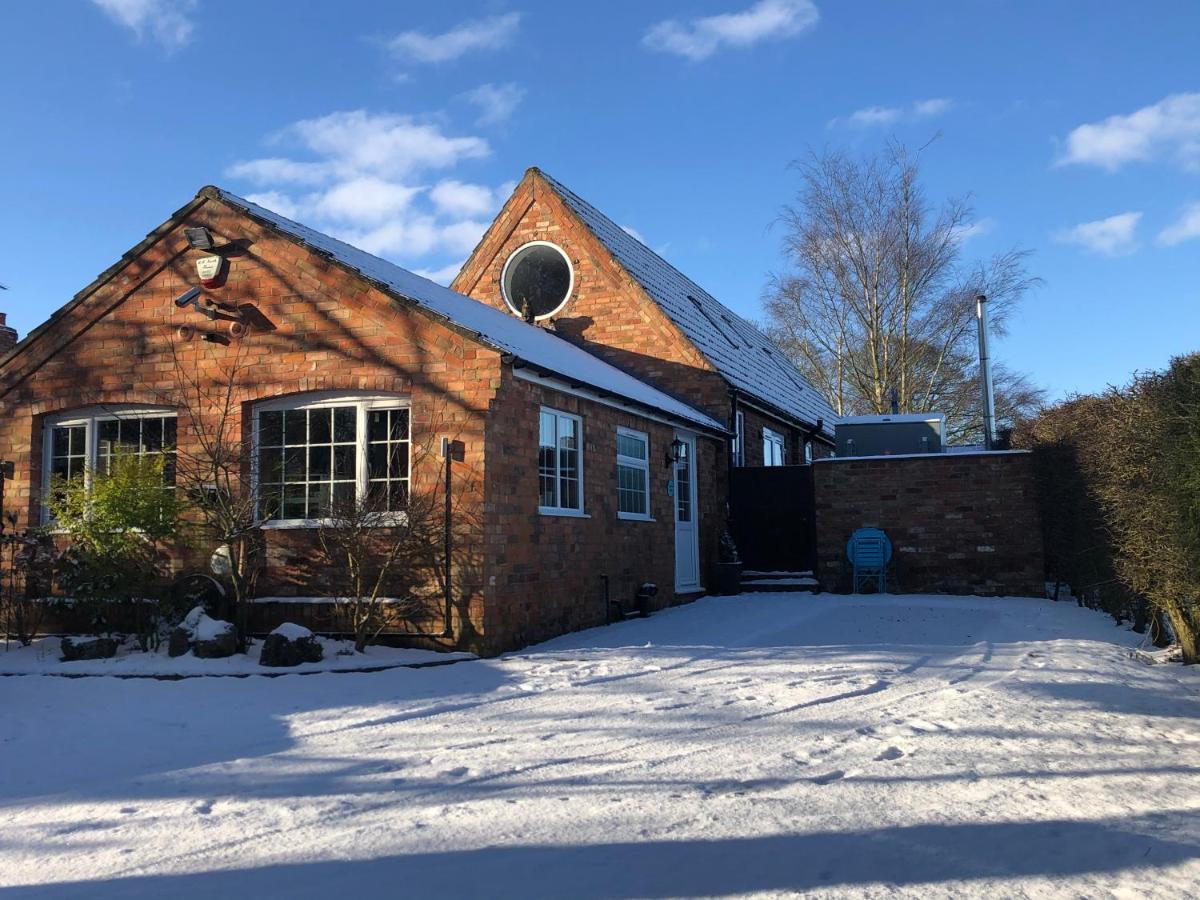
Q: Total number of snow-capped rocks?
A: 3